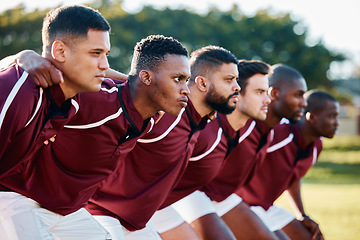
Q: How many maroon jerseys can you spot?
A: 6